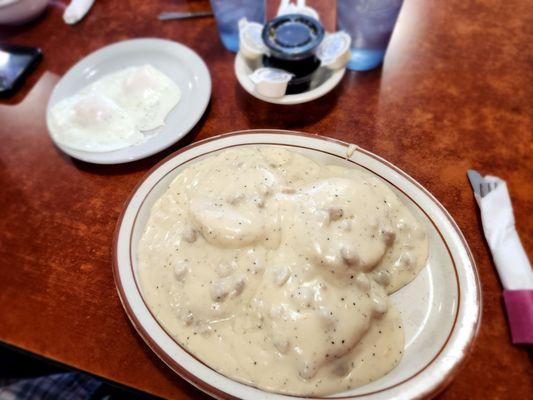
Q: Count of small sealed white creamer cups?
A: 3